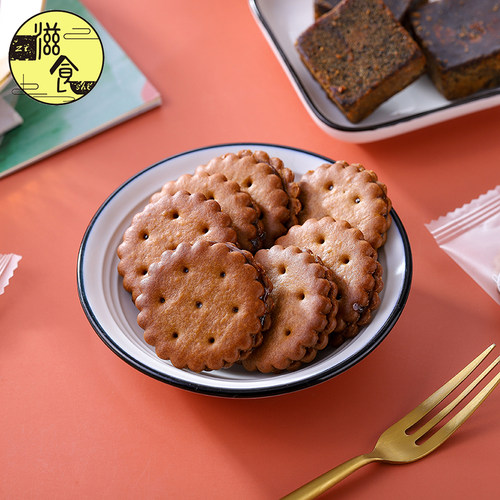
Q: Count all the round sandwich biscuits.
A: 7